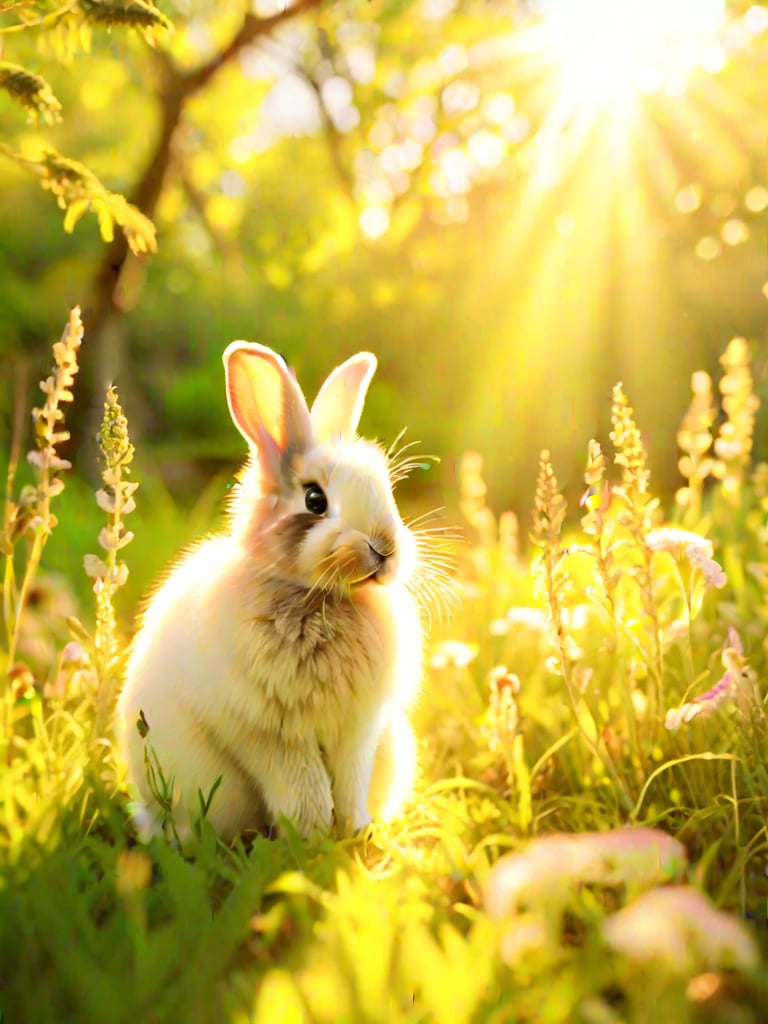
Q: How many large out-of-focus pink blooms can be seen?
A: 2